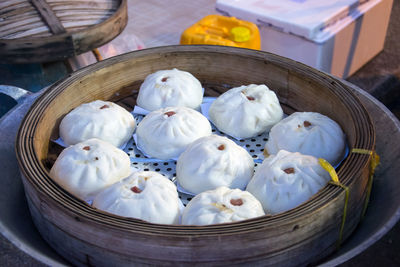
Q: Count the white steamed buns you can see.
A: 10